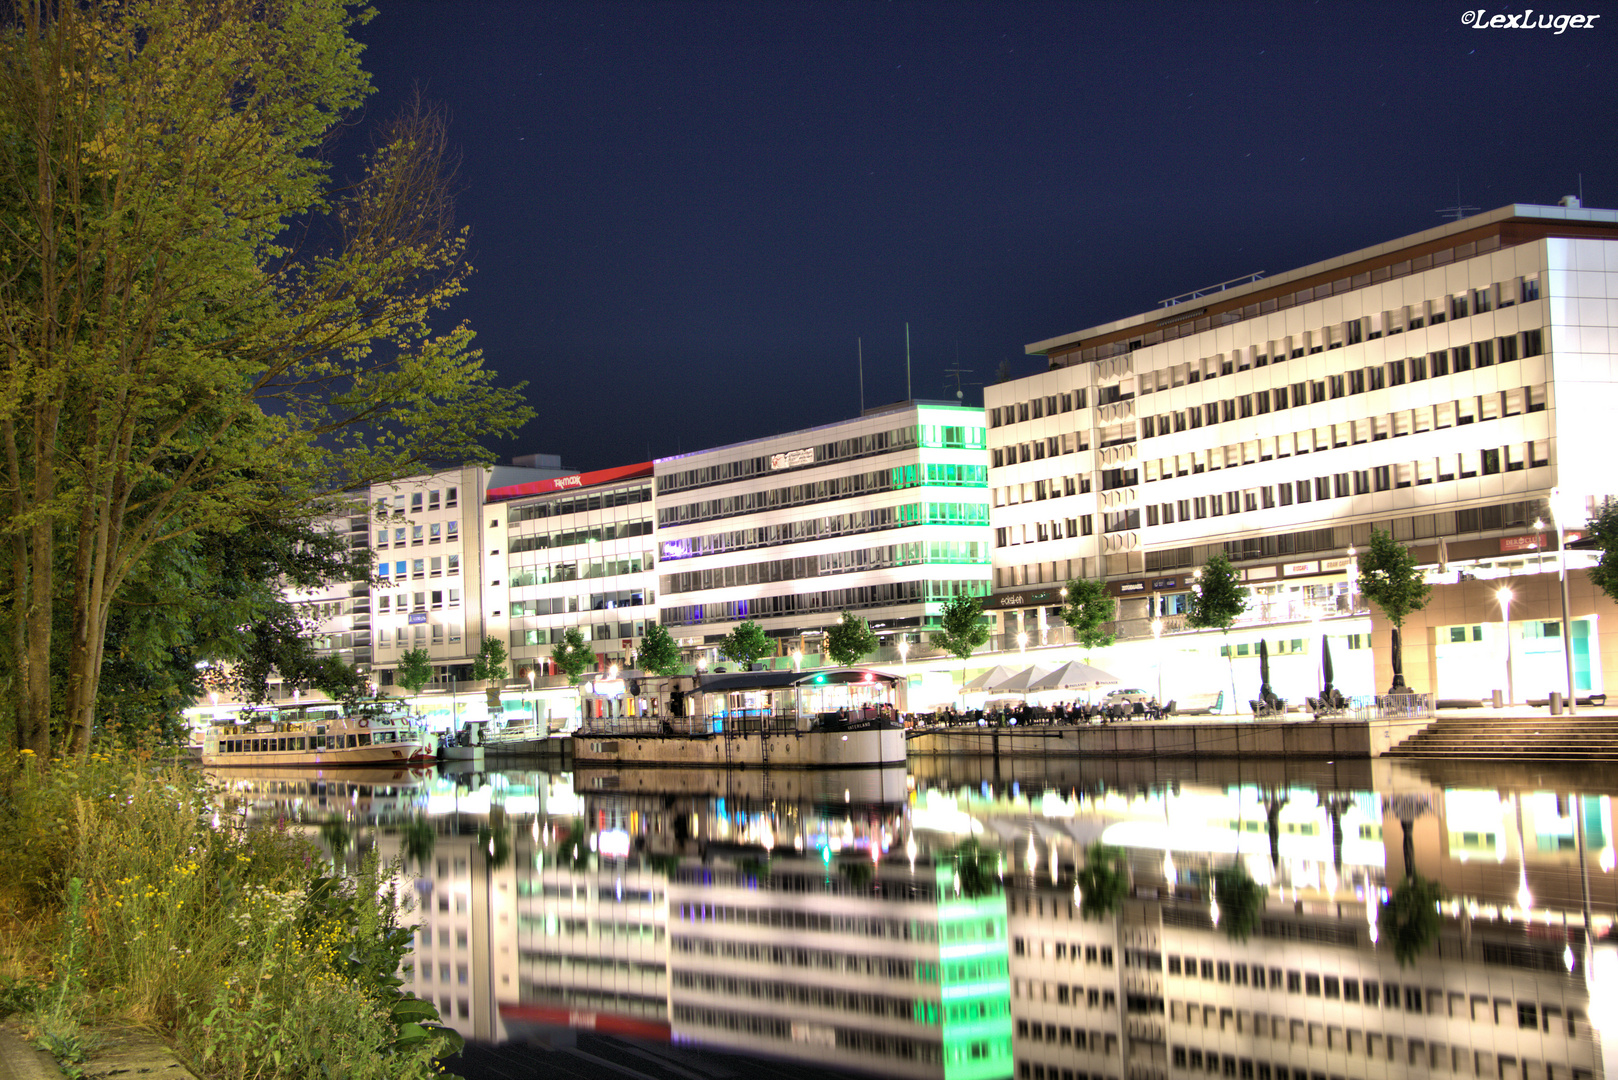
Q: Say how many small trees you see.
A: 11